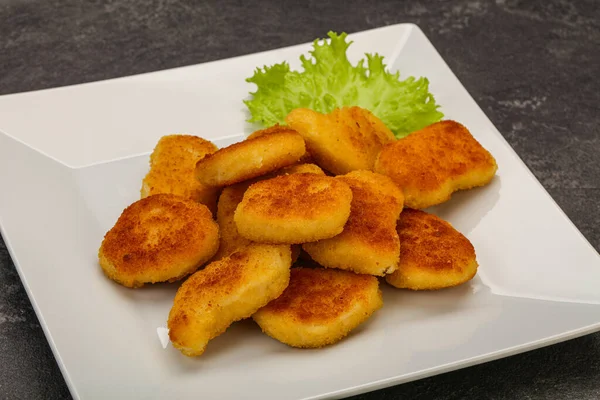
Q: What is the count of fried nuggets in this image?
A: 12